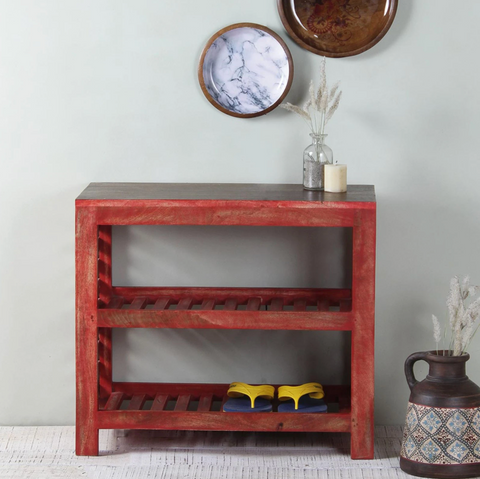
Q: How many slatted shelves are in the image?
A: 2